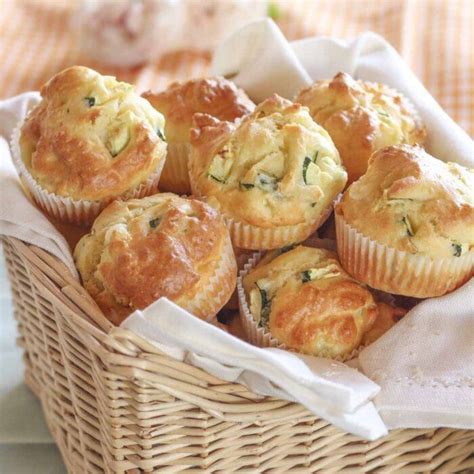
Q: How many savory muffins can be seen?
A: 7